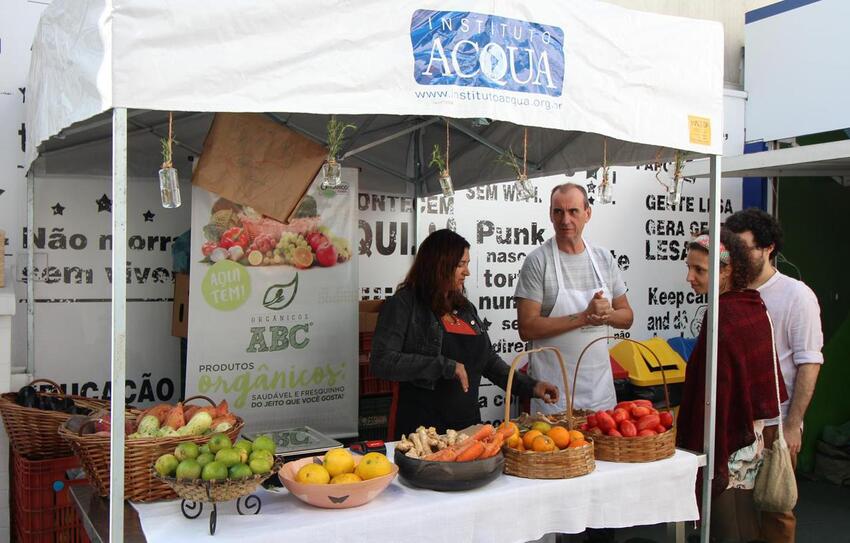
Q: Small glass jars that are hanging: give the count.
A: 6